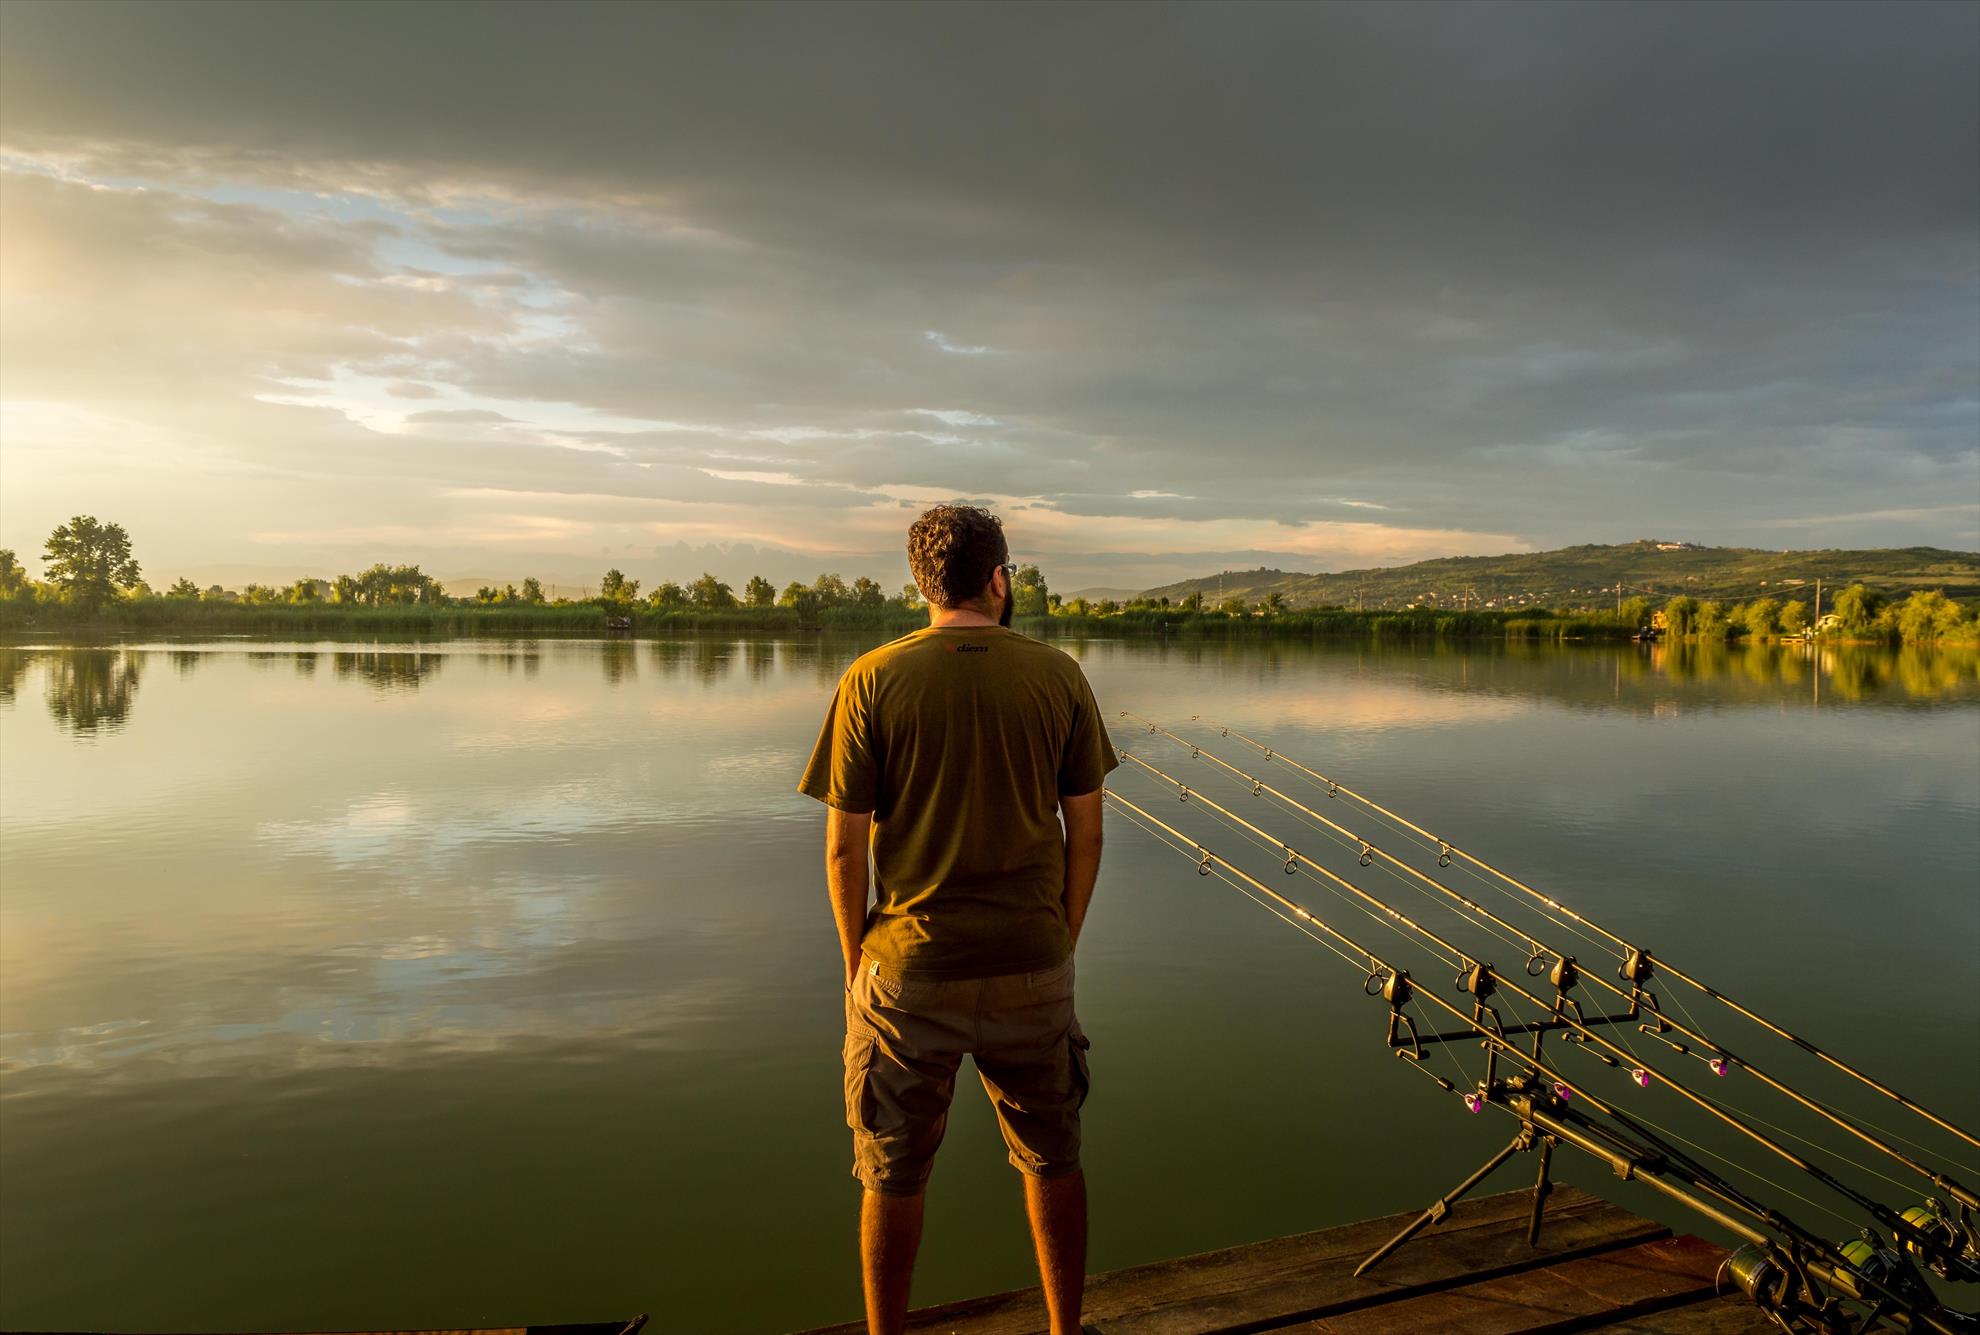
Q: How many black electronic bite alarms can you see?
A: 4